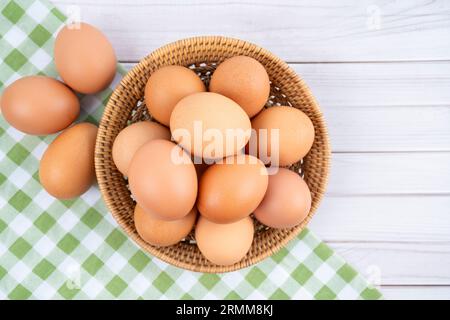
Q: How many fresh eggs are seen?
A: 13